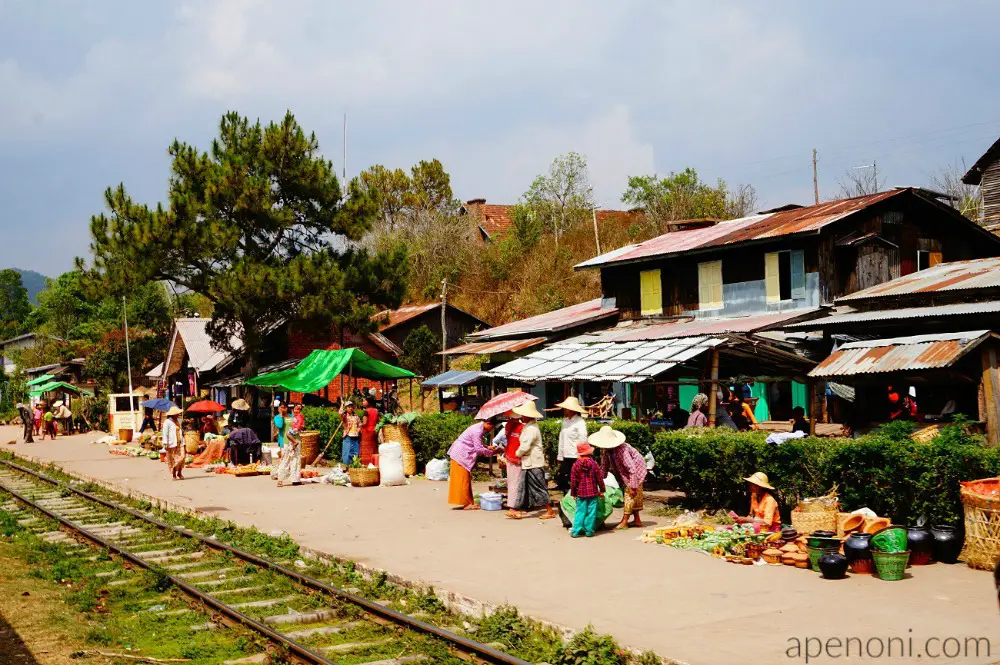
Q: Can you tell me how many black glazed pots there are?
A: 4